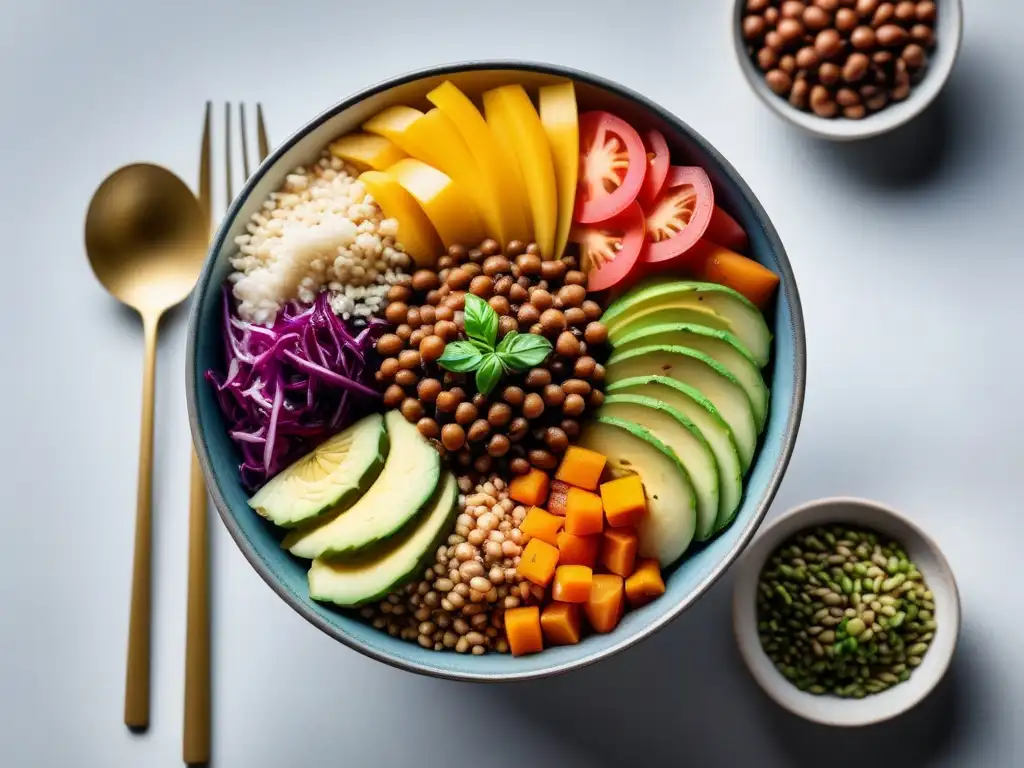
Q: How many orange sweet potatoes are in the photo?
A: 13